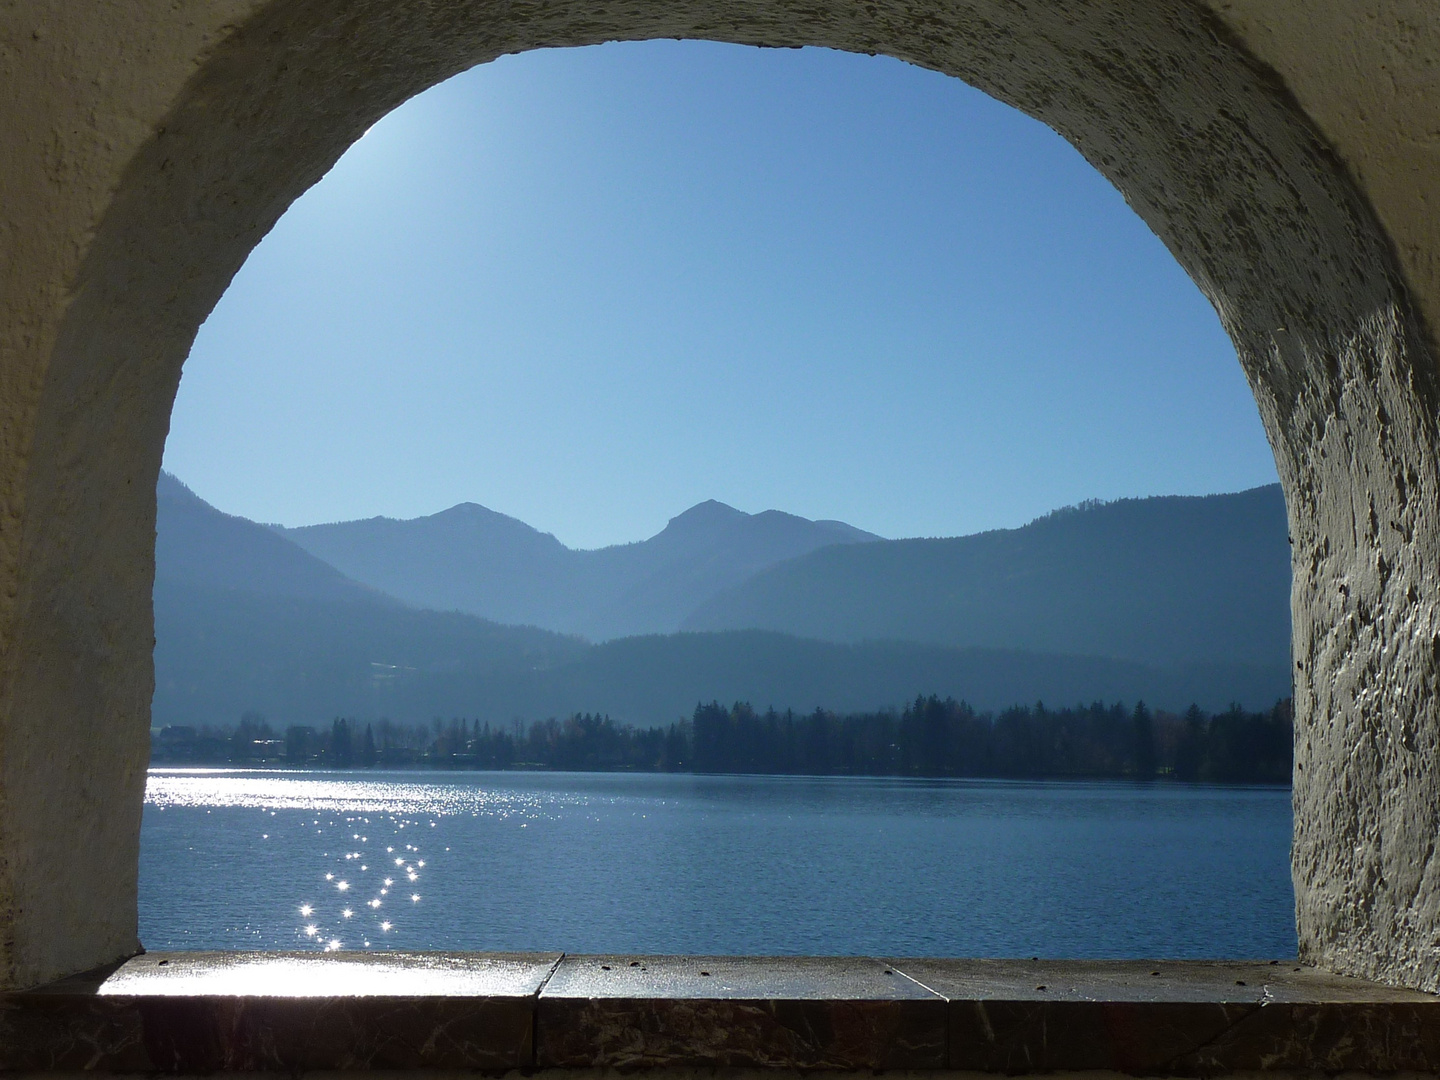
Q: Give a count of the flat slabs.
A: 3